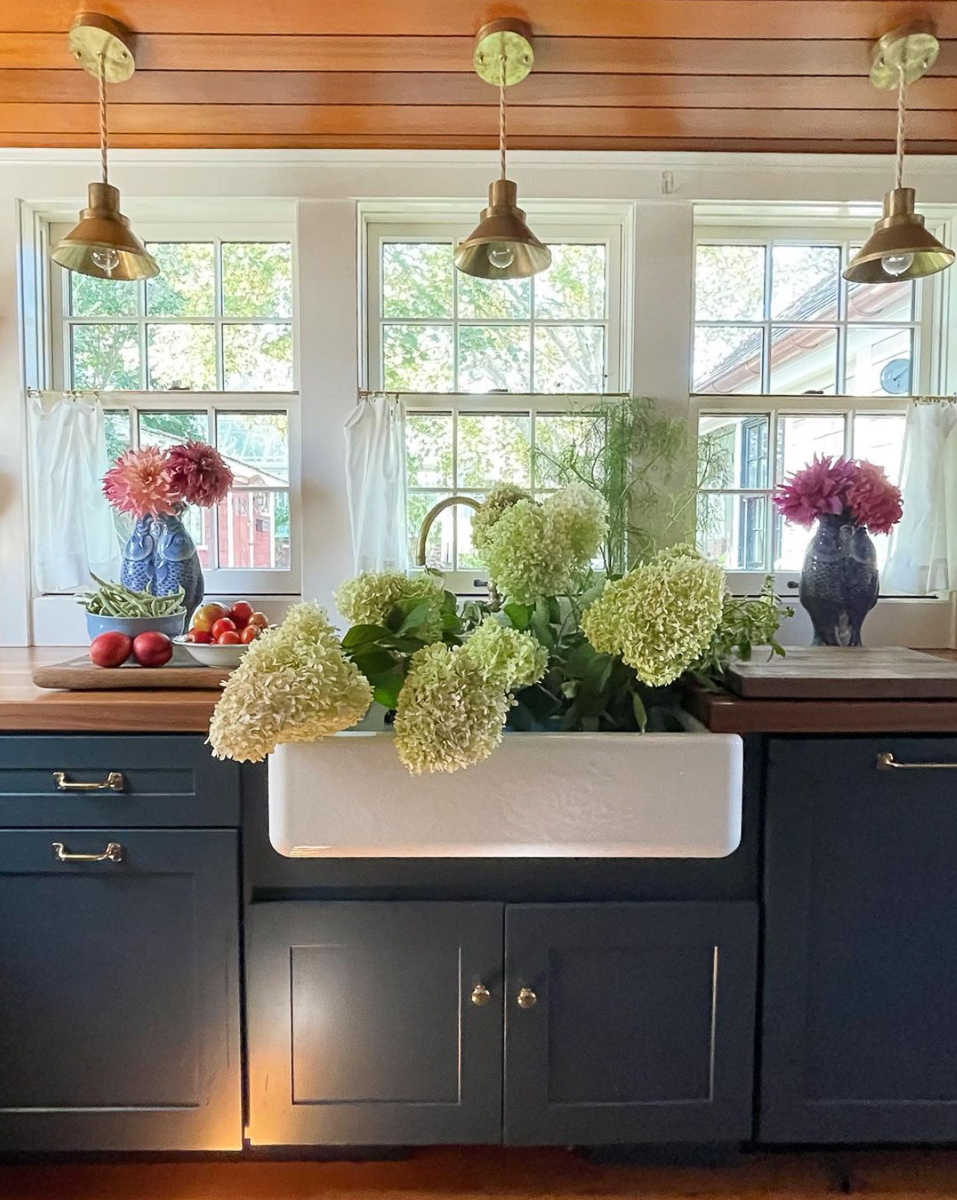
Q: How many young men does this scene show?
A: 0